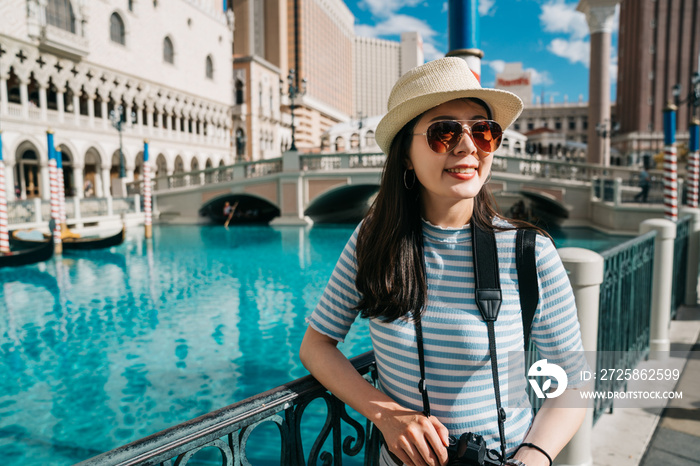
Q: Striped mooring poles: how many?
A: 7